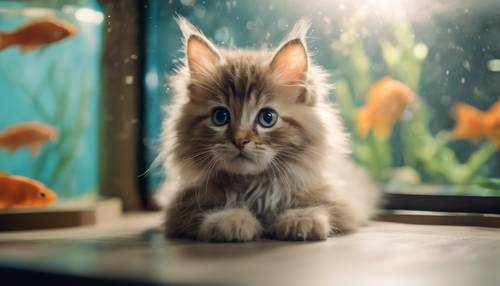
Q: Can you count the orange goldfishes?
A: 5